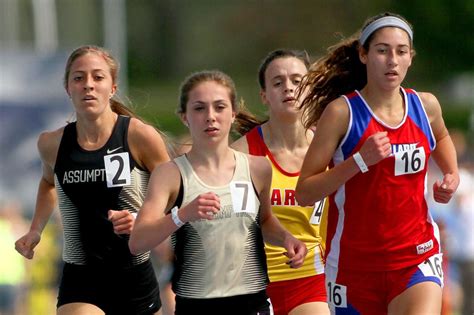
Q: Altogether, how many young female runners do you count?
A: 4